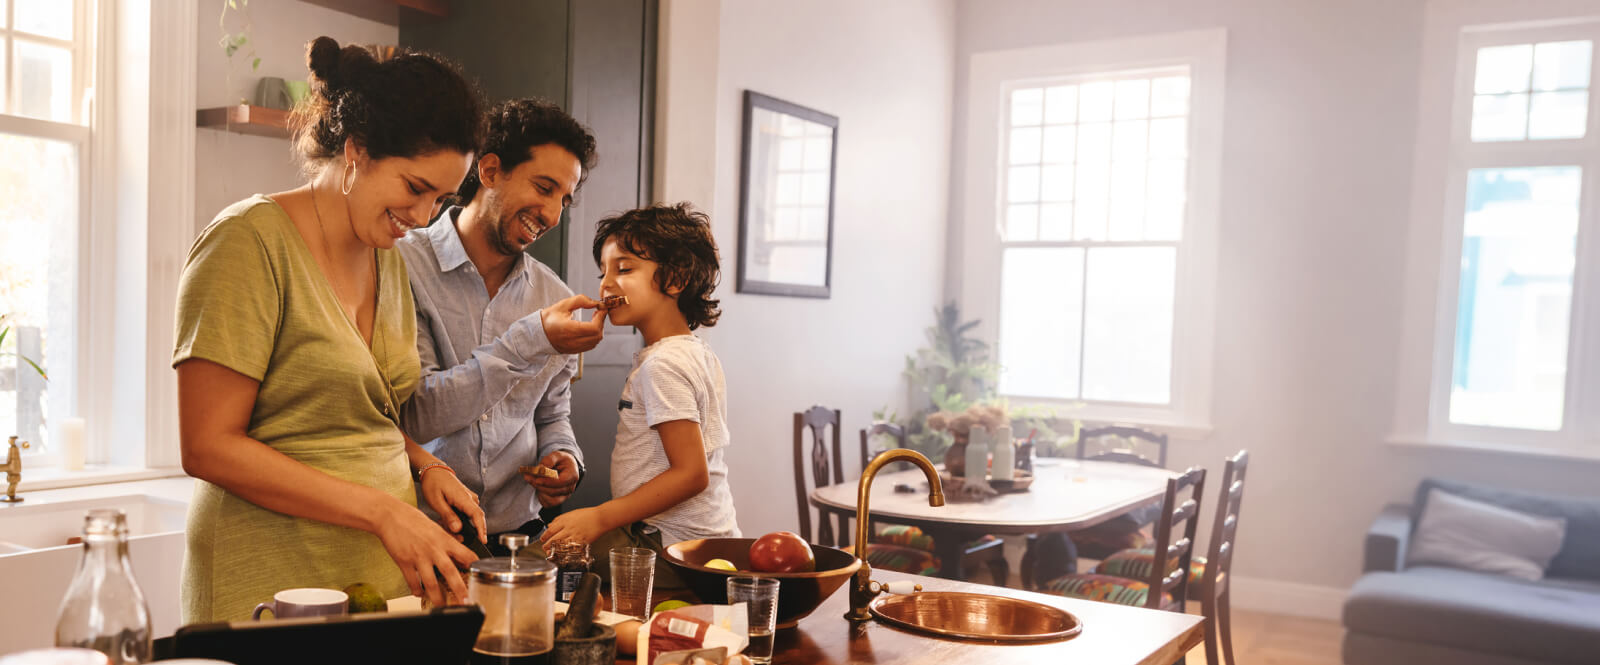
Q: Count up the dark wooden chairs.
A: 5